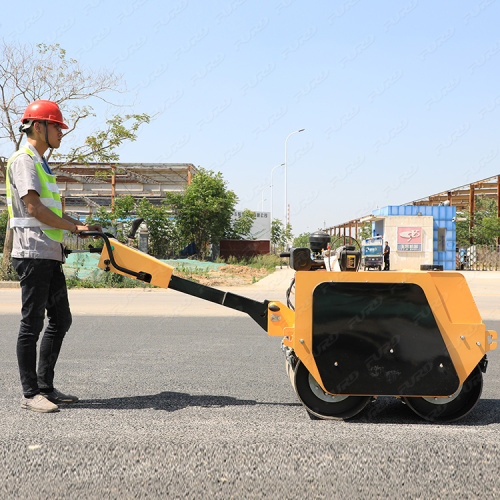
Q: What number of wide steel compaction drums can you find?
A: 2